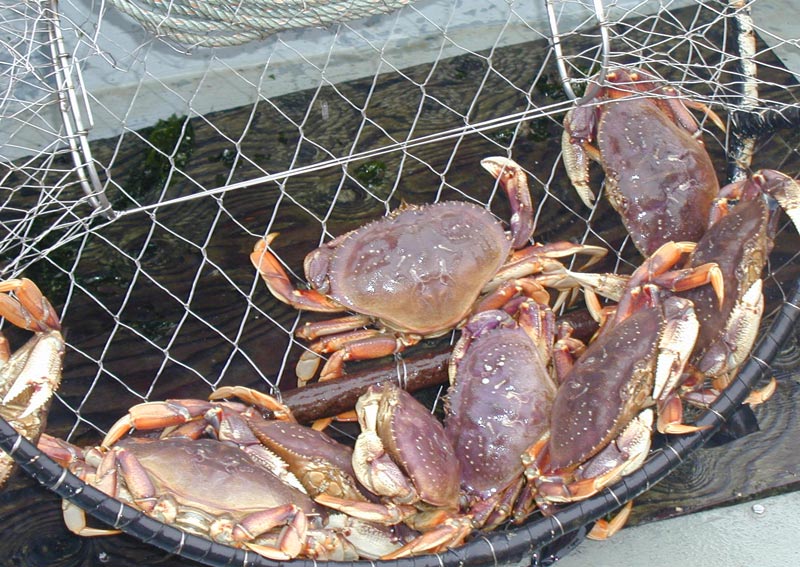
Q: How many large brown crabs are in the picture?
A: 9